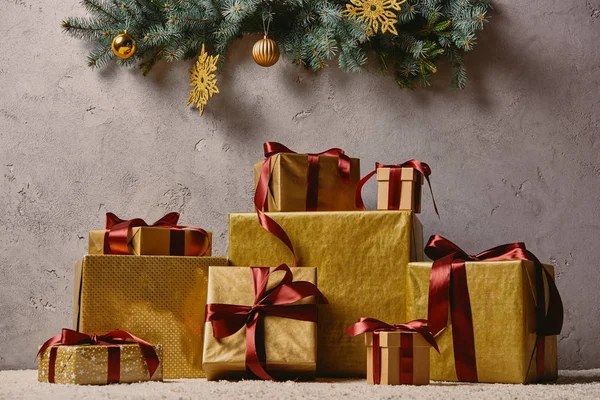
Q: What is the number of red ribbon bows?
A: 7